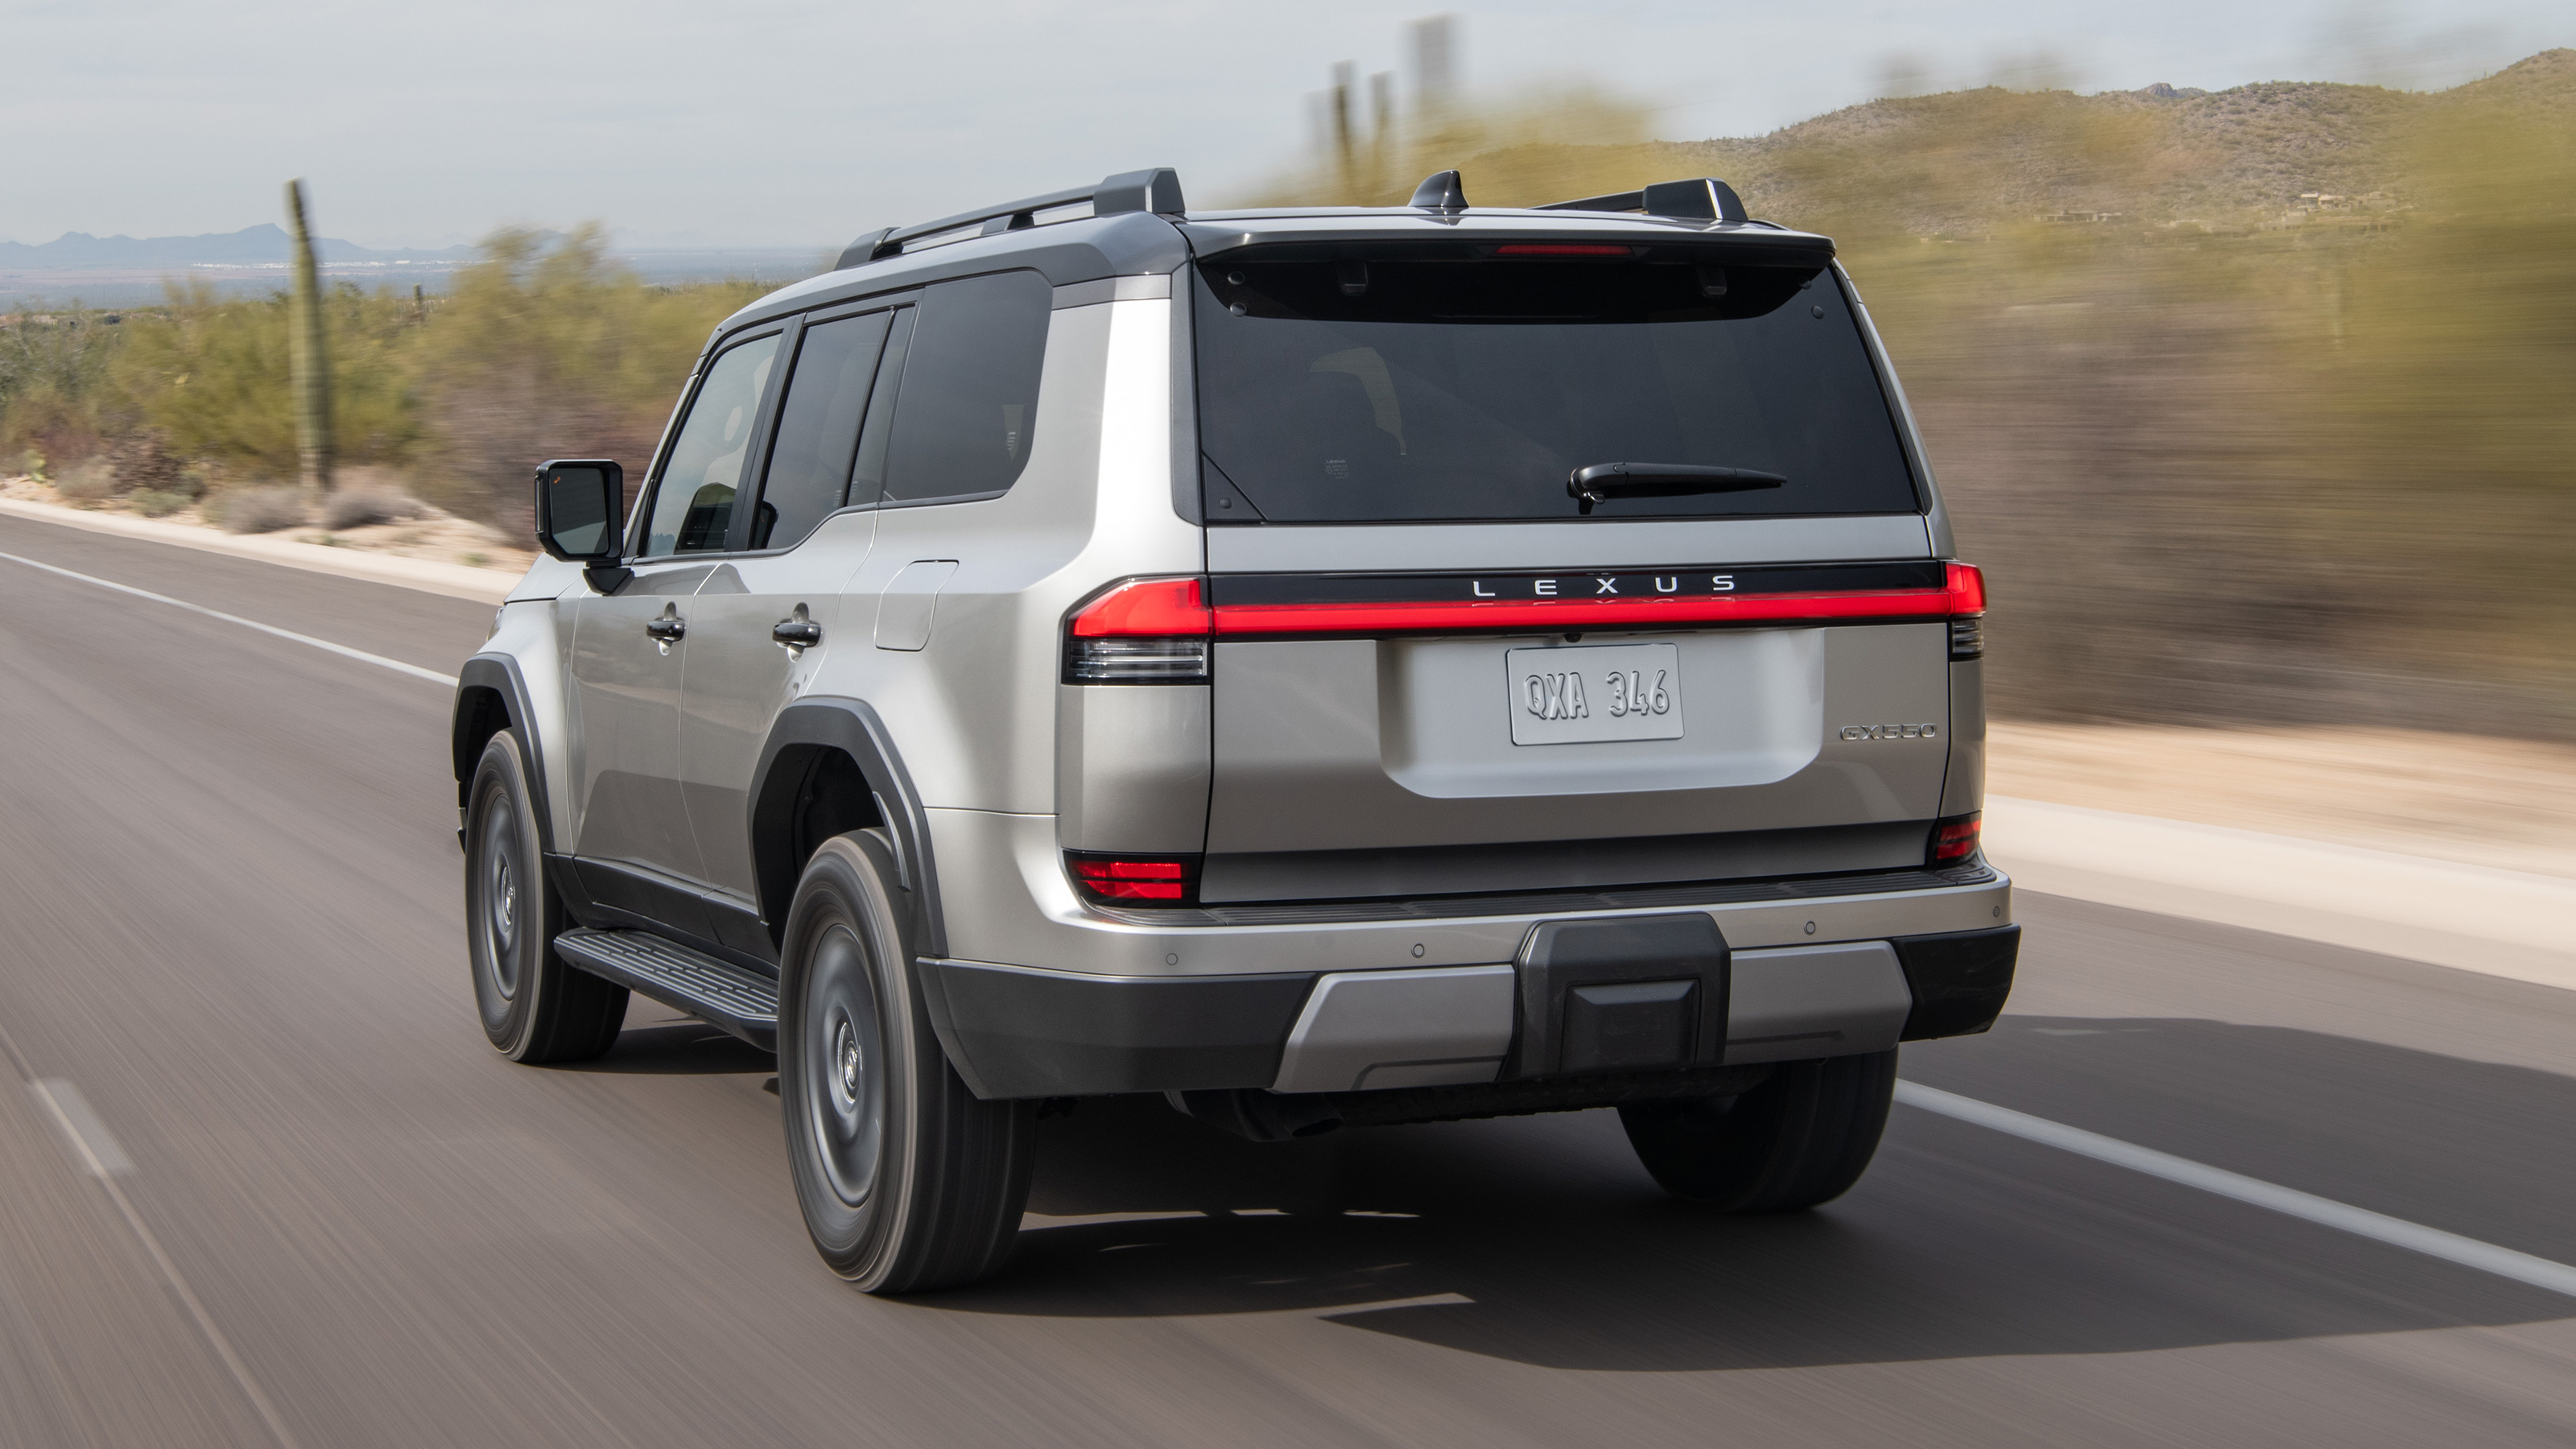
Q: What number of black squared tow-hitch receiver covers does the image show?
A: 1